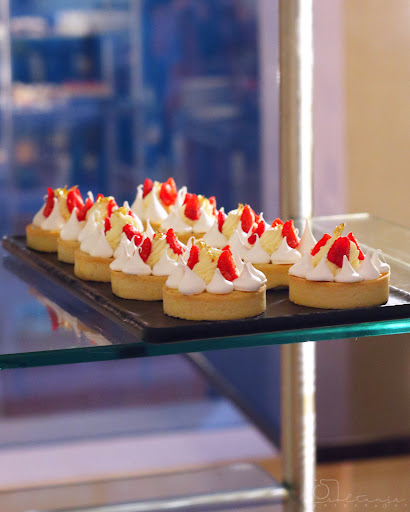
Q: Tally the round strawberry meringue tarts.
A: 10